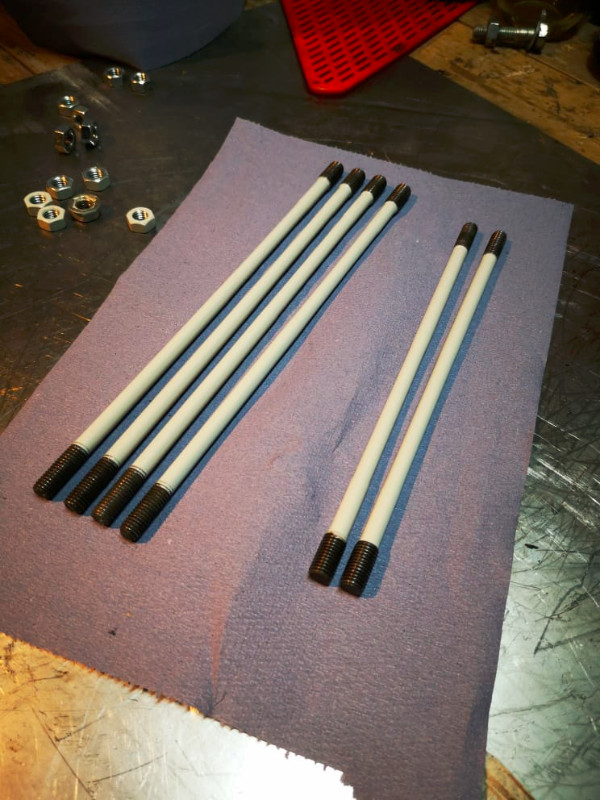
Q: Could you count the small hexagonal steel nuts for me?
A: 12